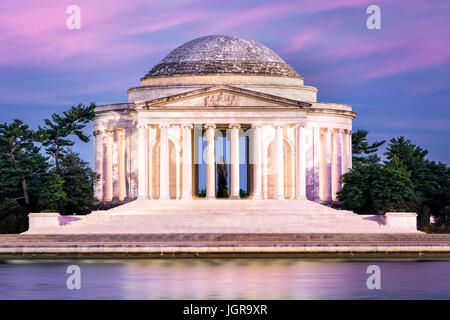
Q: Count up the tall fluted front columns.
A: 8